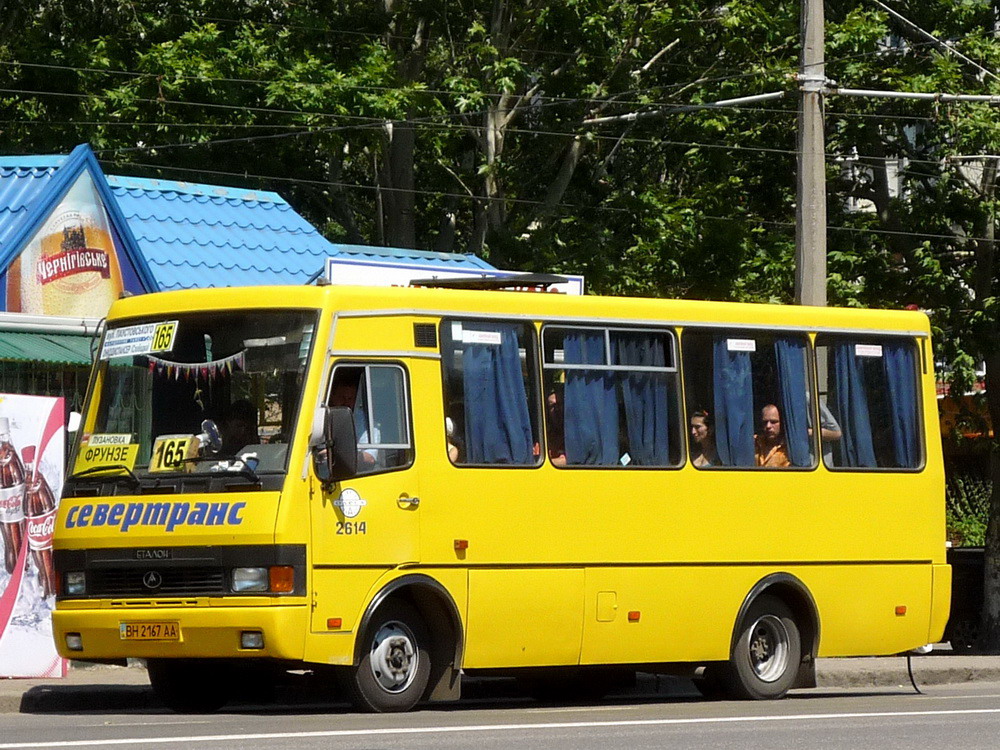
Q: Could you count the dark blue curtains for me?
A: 7